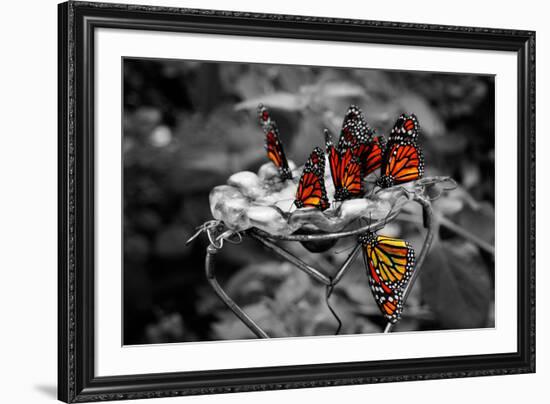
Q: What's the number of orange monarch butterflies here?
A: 6